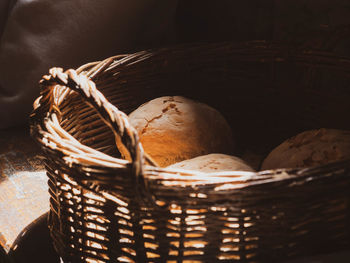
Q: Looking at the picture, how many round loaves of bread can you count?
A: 3